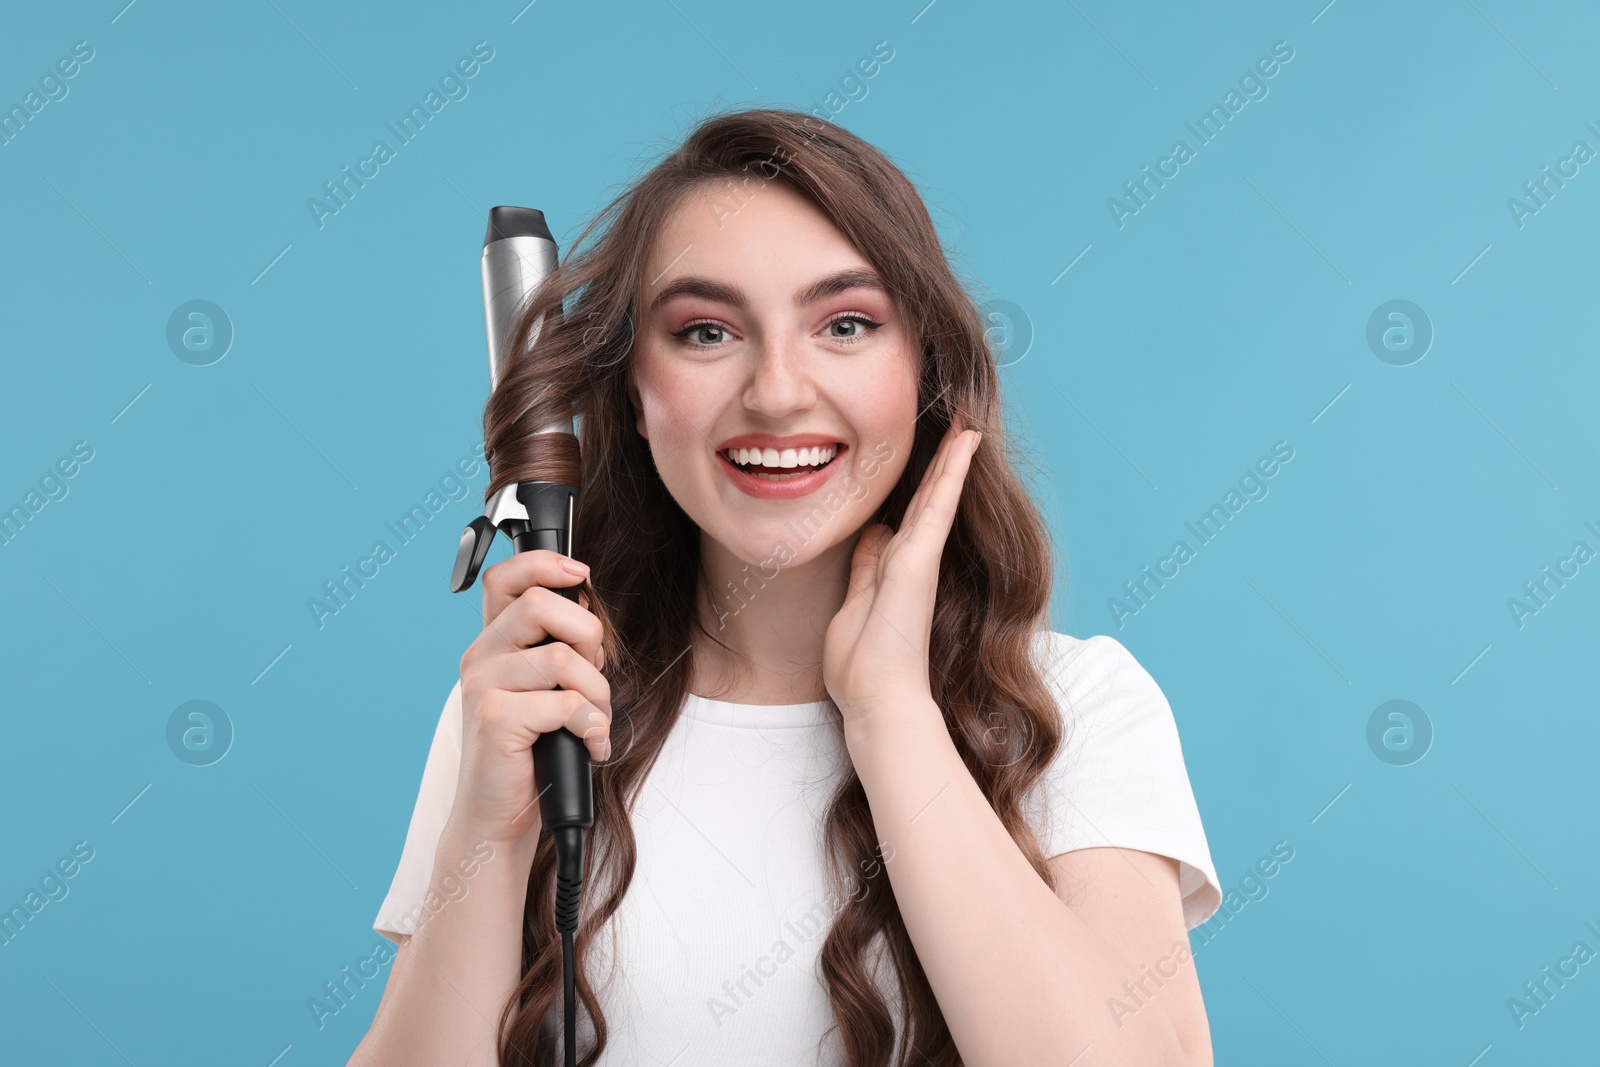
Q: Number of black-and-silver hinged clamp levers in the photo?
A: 1